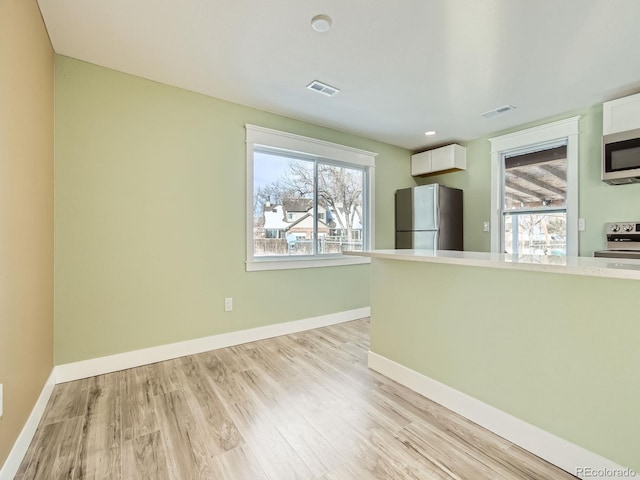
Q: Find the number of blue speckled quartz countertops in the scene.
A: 0